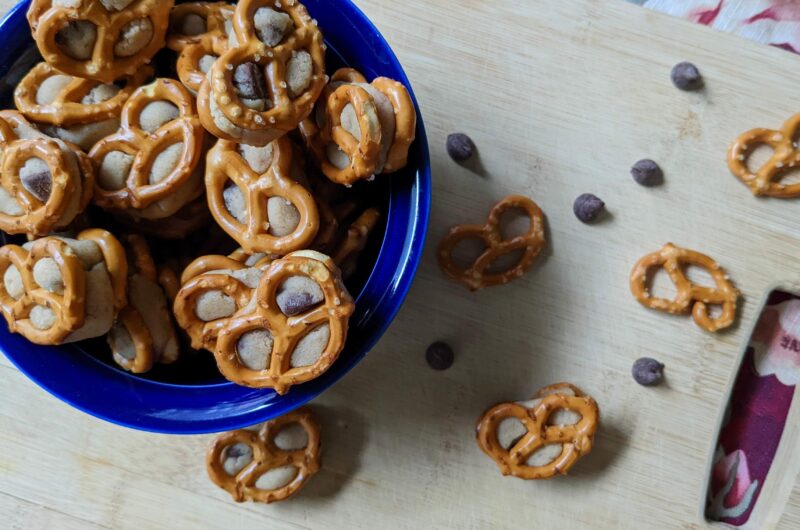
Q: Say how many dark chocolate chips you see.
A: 6